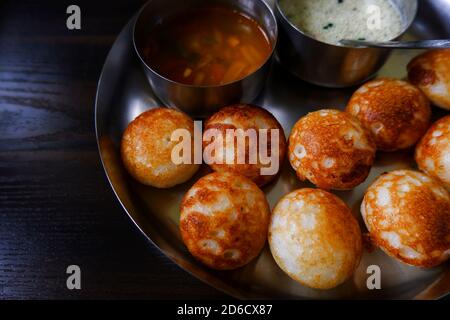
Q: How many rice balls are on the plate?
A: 9